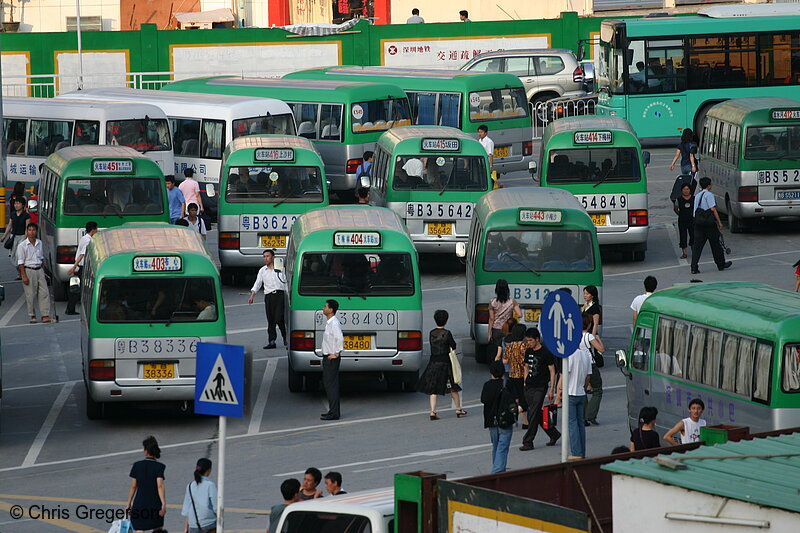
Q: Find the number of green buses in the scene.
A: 12